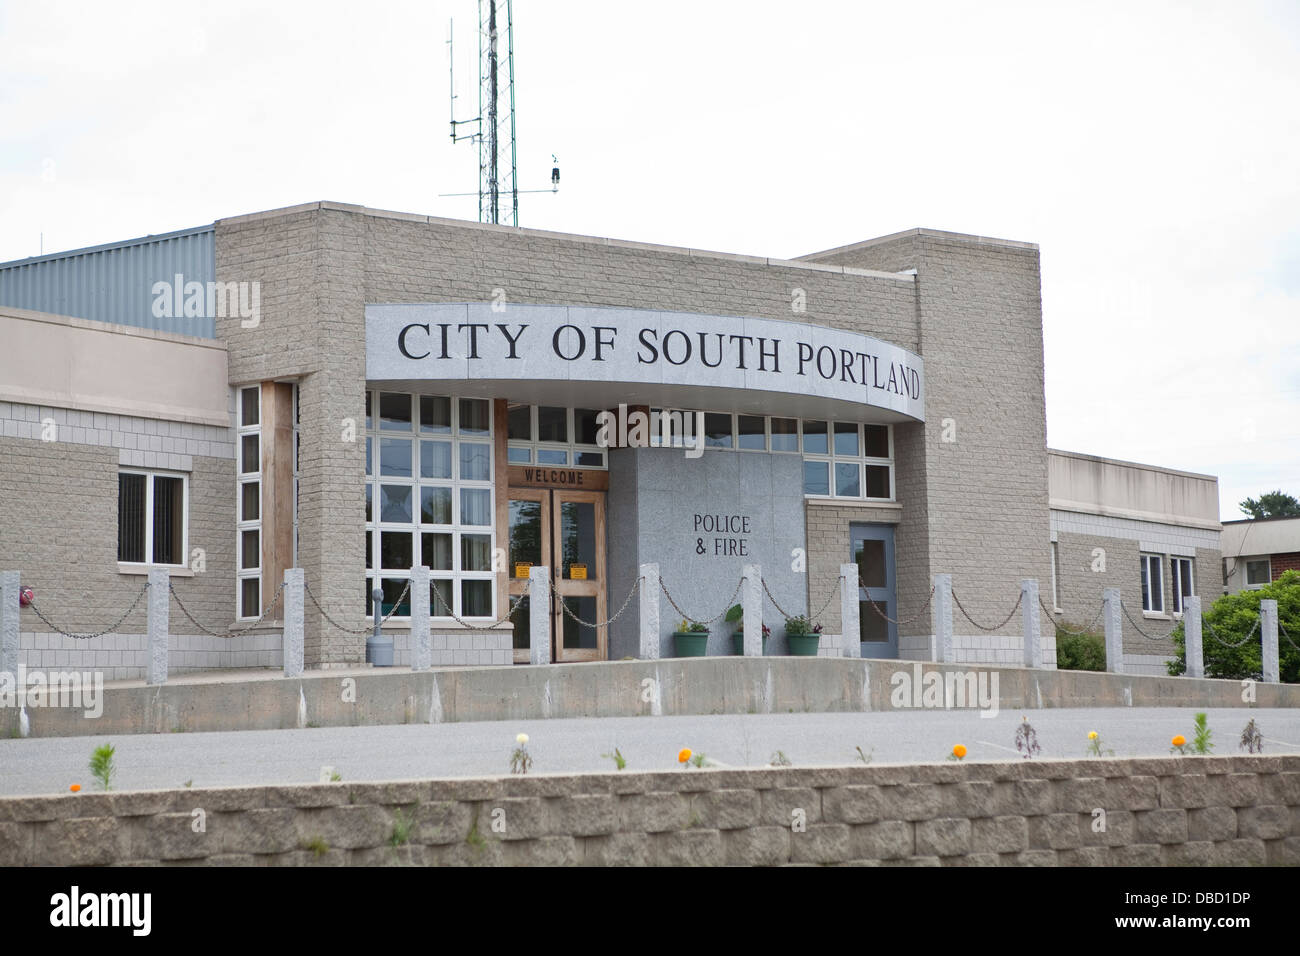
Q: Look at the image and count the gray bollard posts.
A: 13